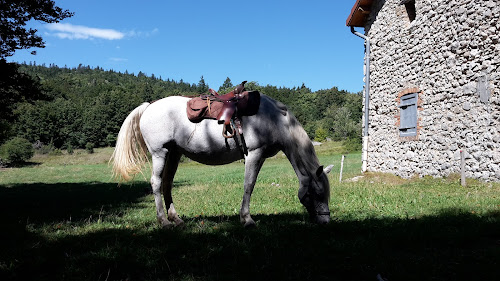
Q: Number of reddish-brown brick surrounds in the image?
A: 1